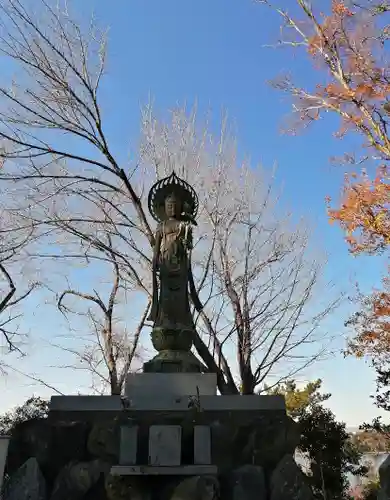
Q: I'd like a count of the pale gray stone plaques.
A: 3